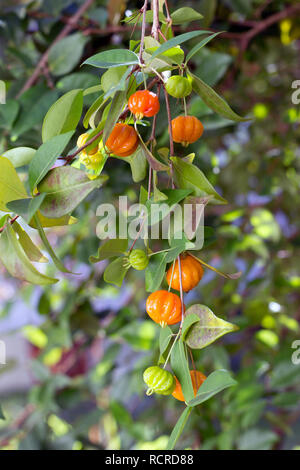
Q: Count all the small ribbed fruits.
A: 11